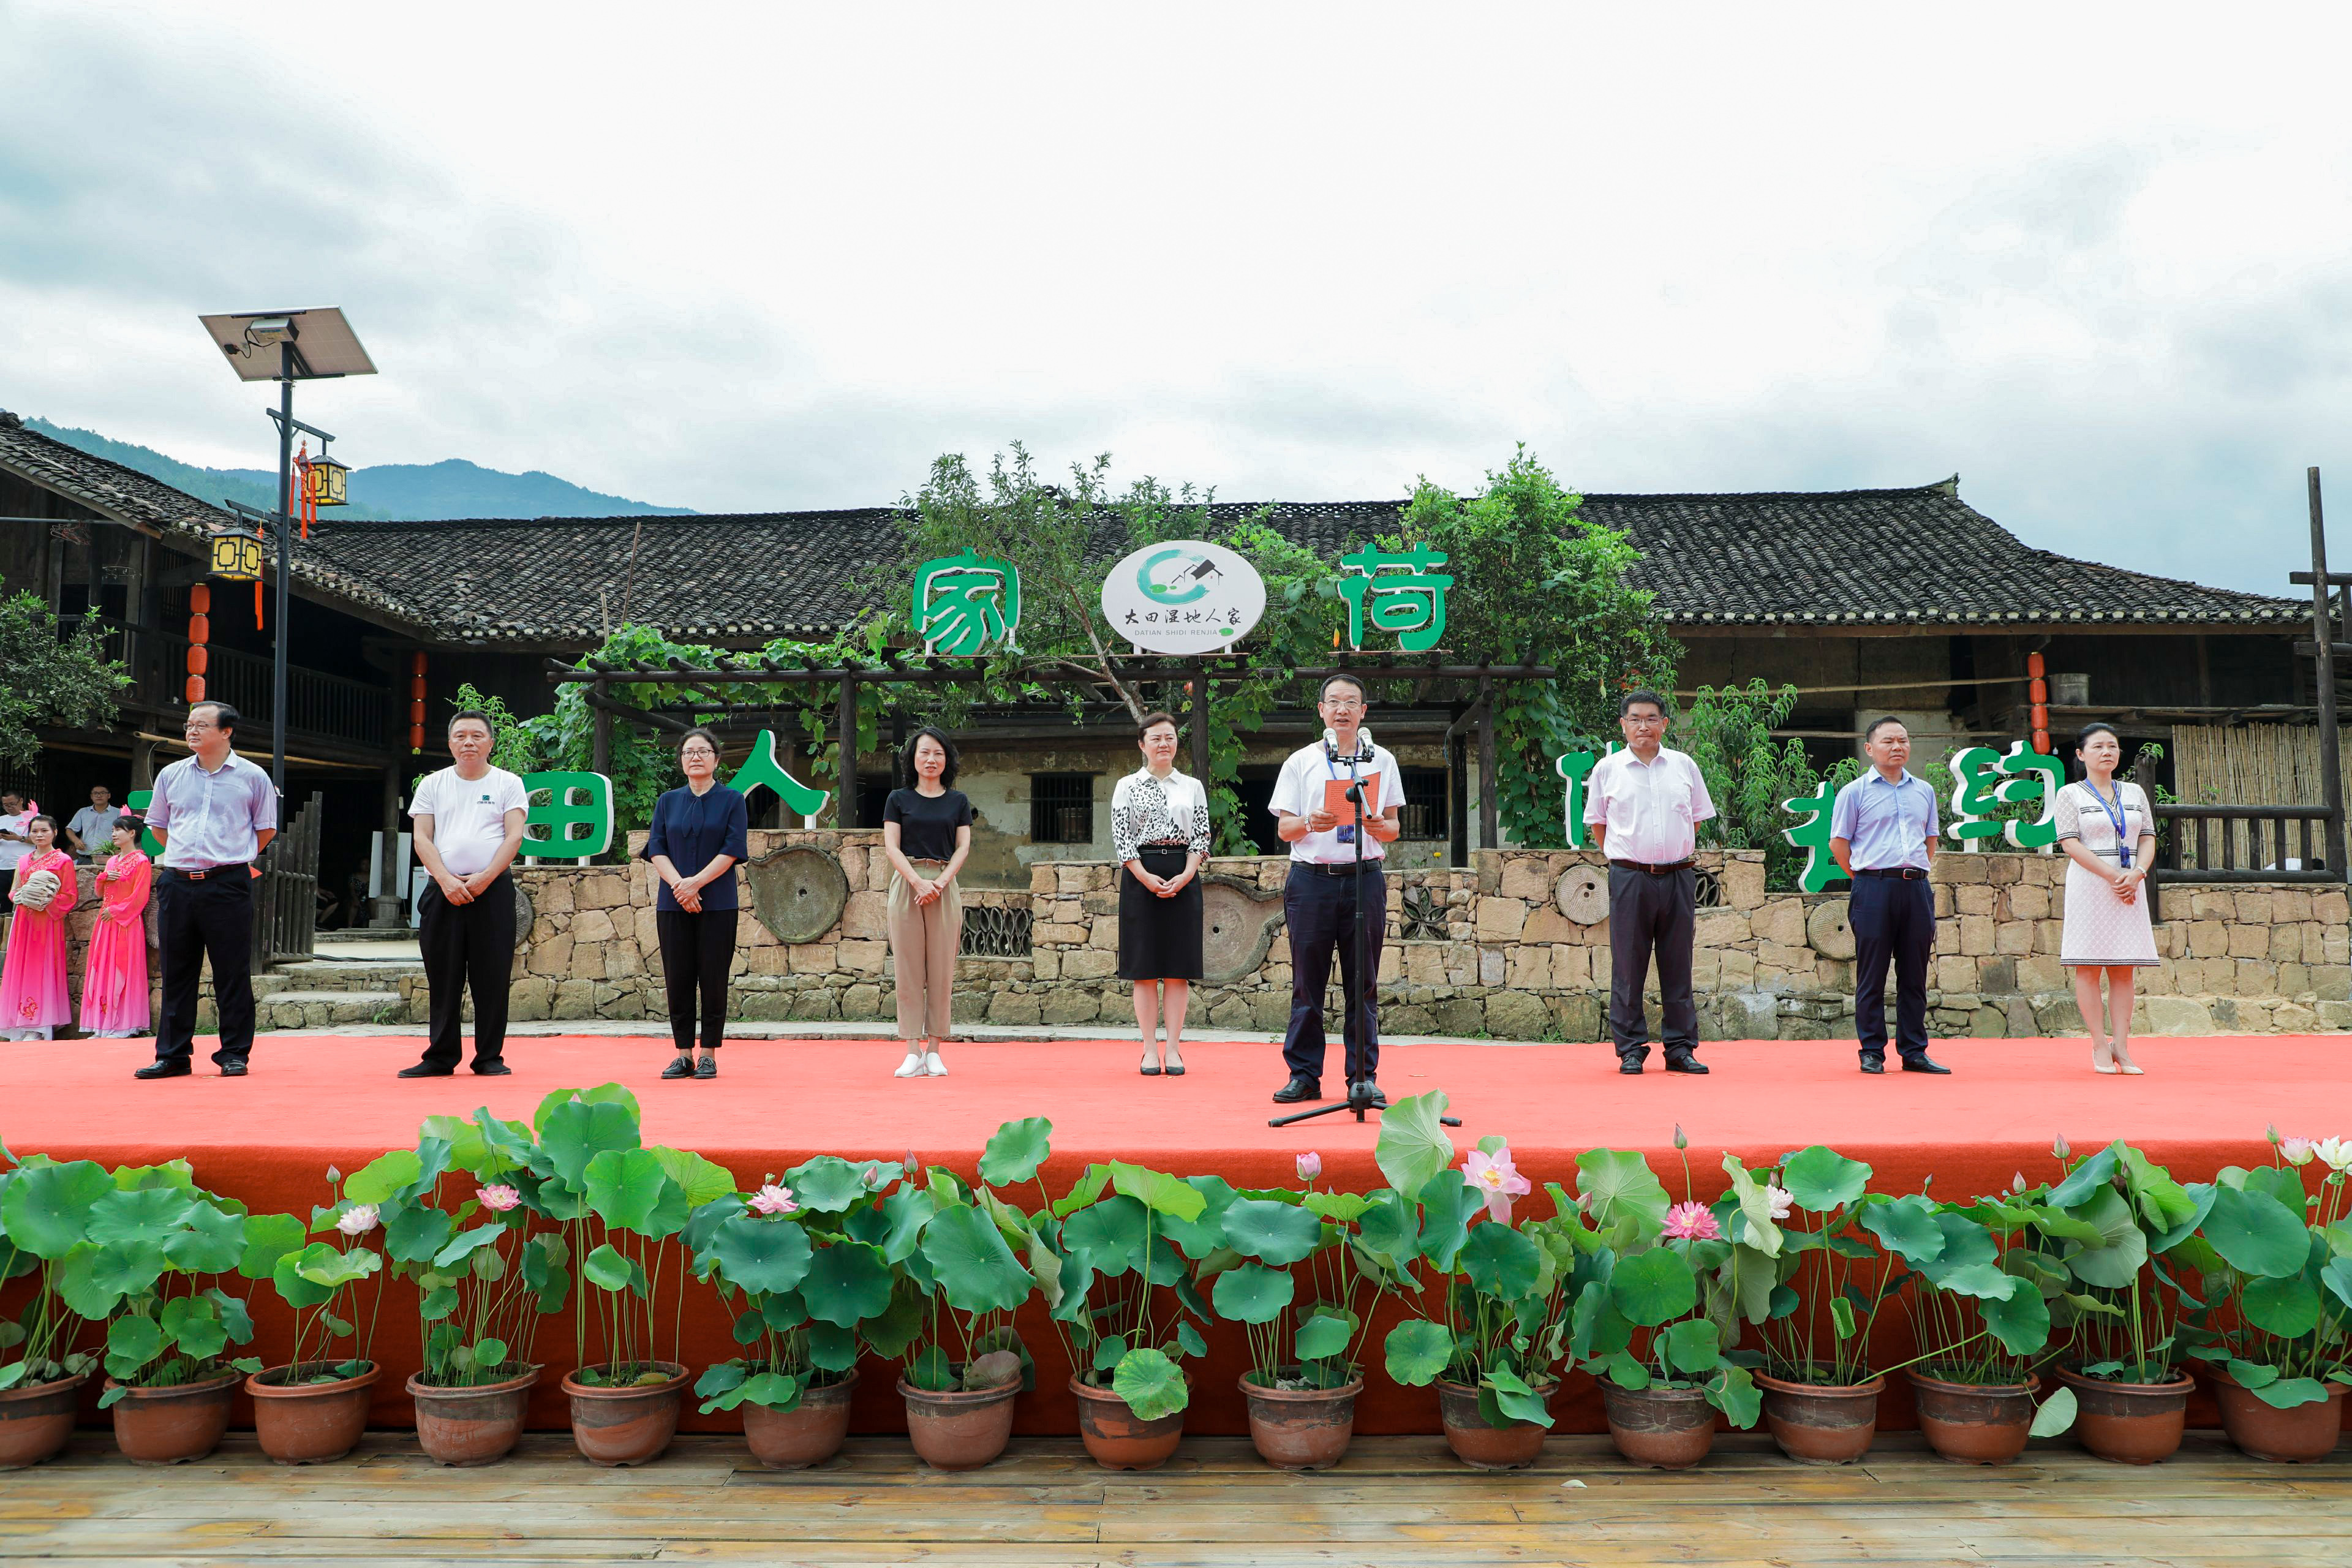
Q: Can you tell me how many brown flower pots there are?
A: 15